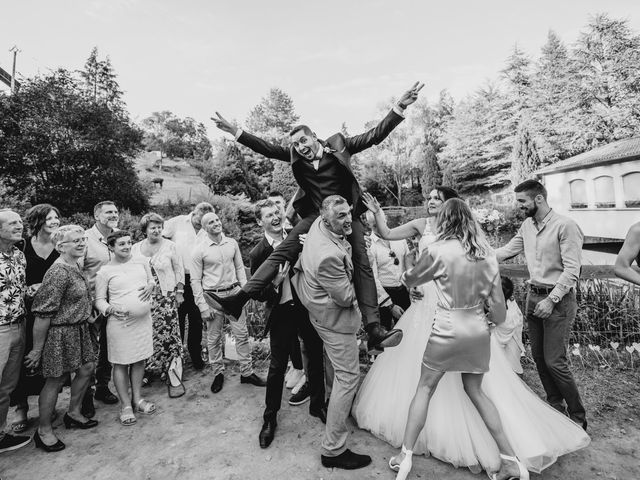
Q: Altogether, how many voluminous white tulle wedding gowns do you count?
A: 1